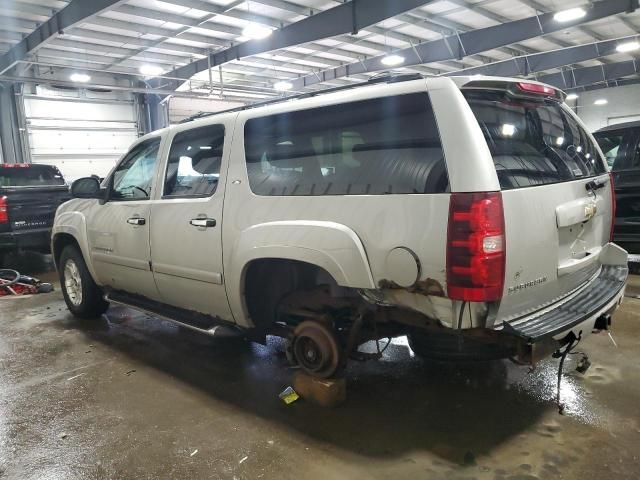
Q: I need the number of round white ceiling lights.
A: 9